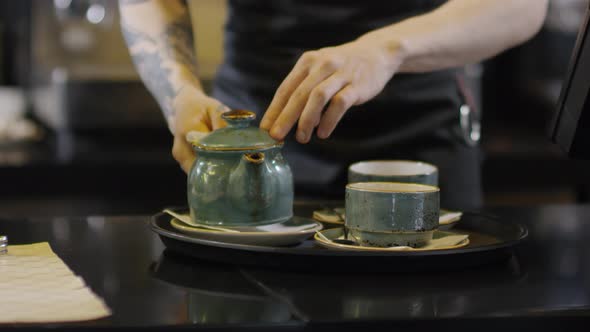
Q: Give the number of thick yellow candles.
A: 0